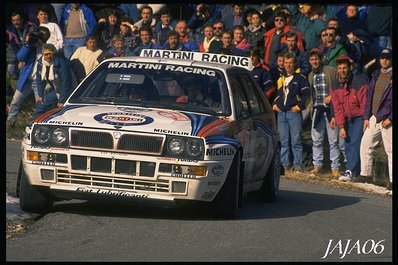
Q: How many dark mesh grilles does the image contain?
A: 2